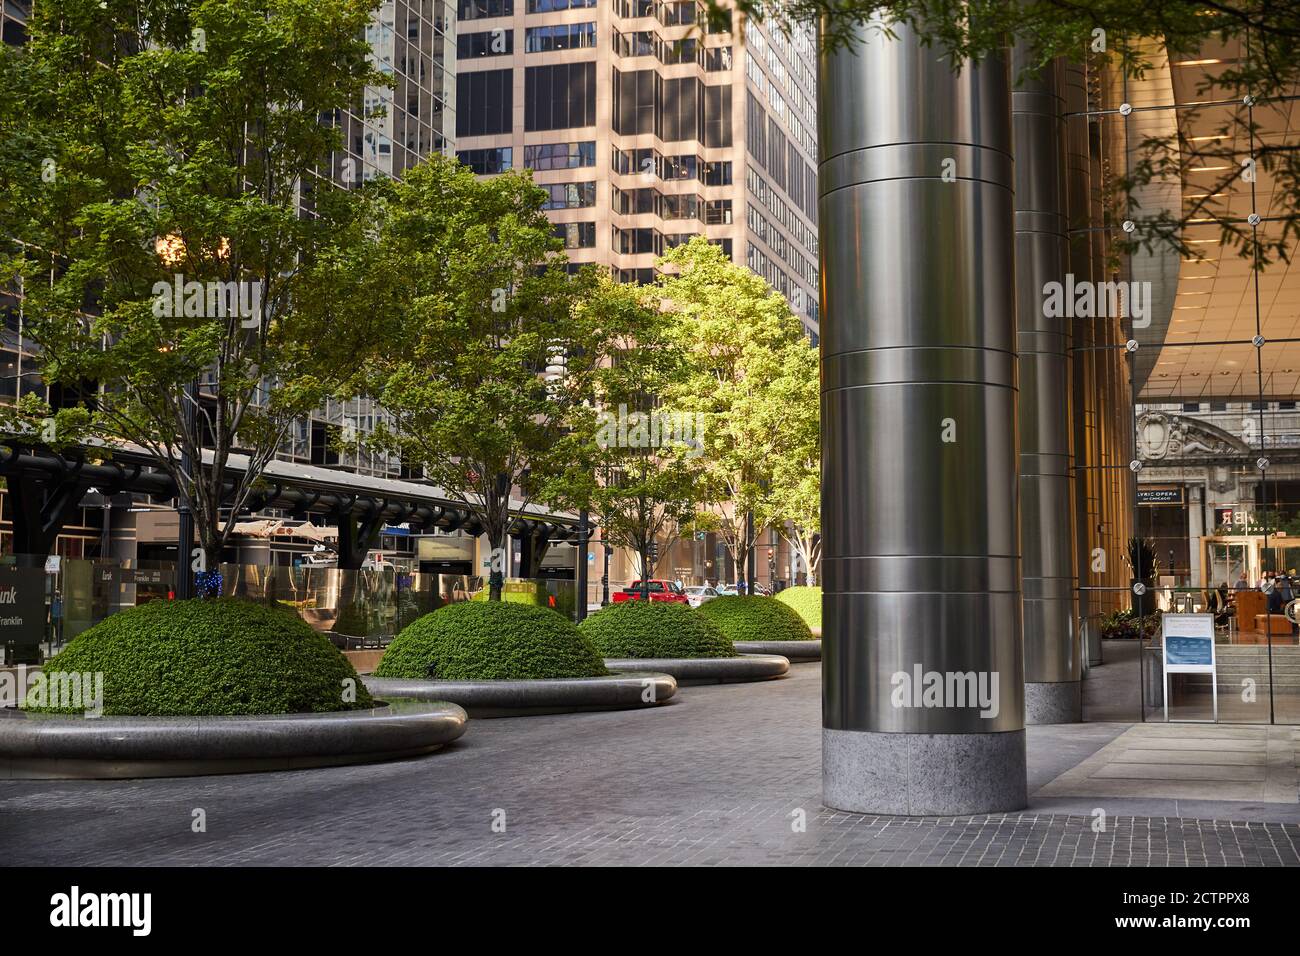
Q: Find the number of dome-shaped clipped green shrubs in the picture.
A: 5